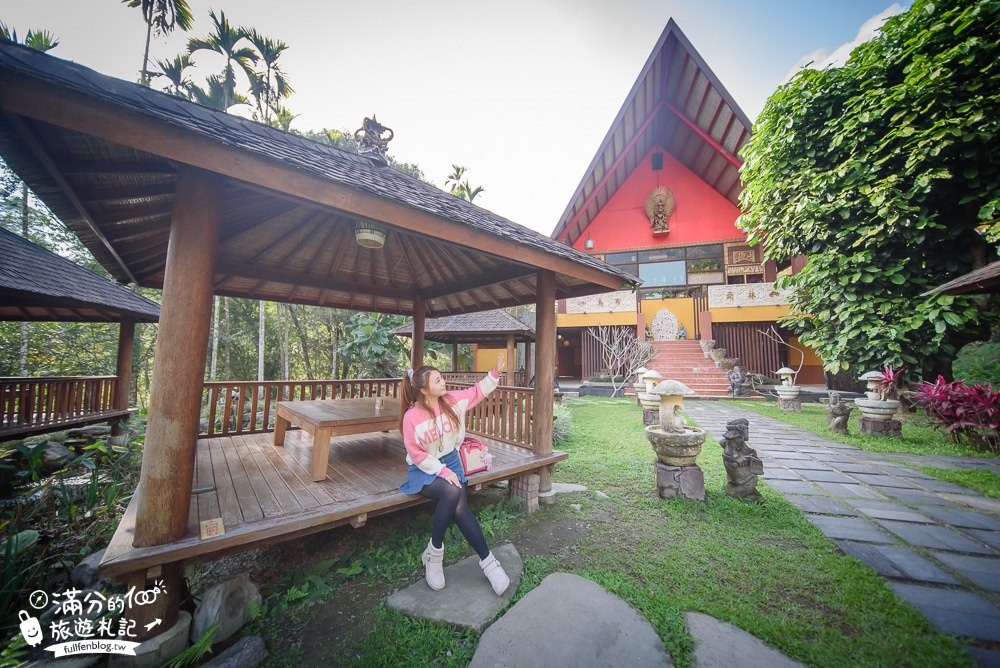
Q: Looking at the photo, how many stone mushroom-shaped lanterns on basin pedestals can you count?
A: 5